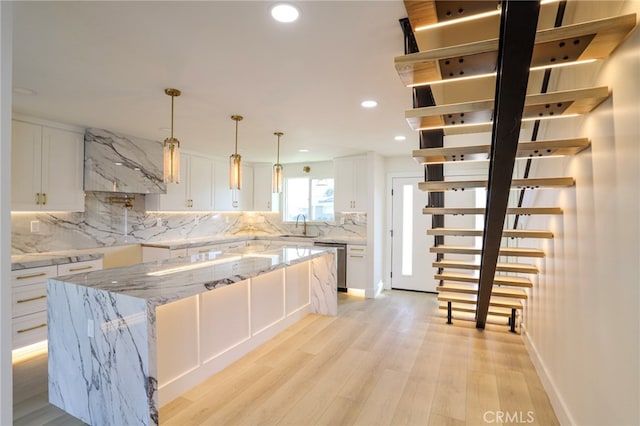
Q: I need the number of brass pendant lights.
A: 3